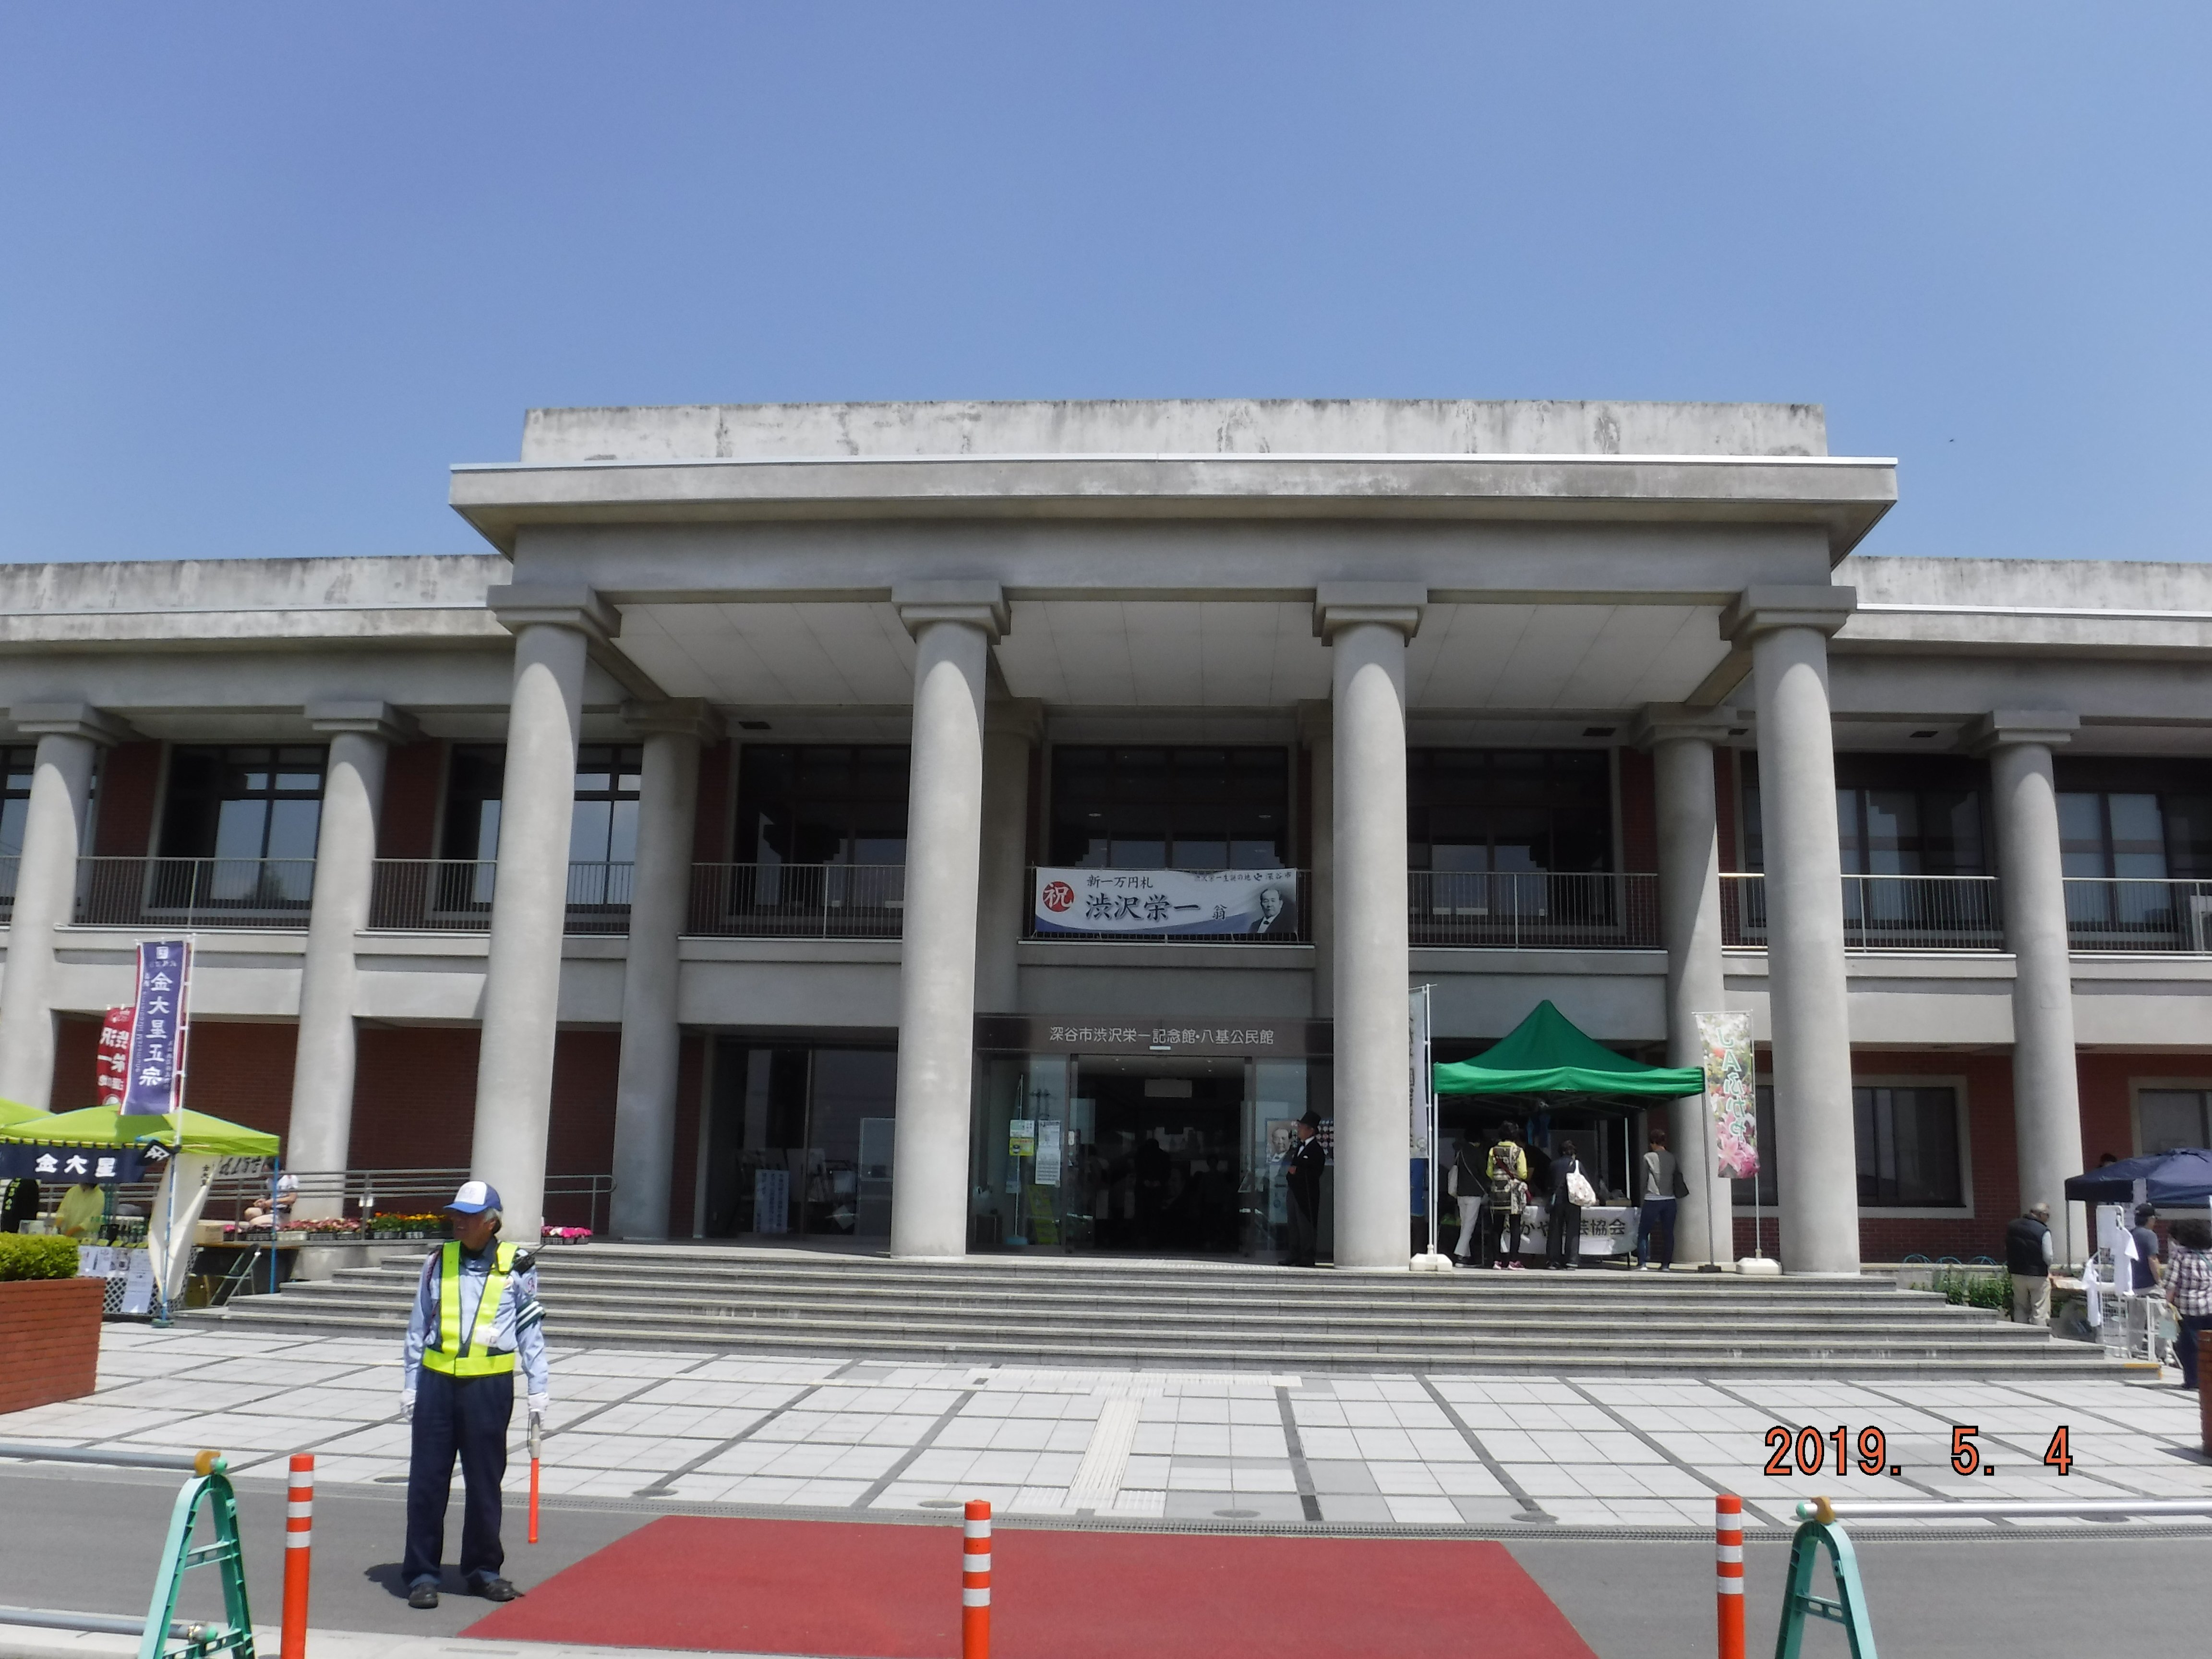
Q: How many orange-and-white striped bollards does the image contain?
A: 3